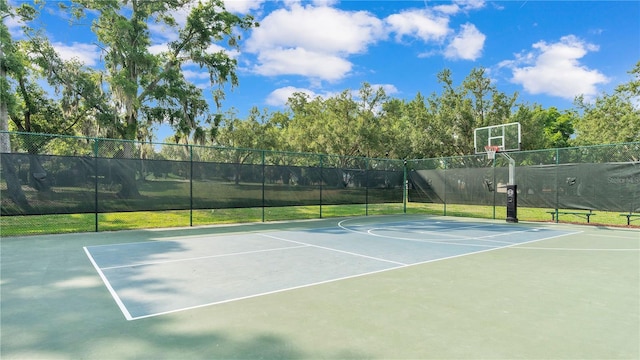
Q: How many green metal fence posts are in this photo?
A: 9